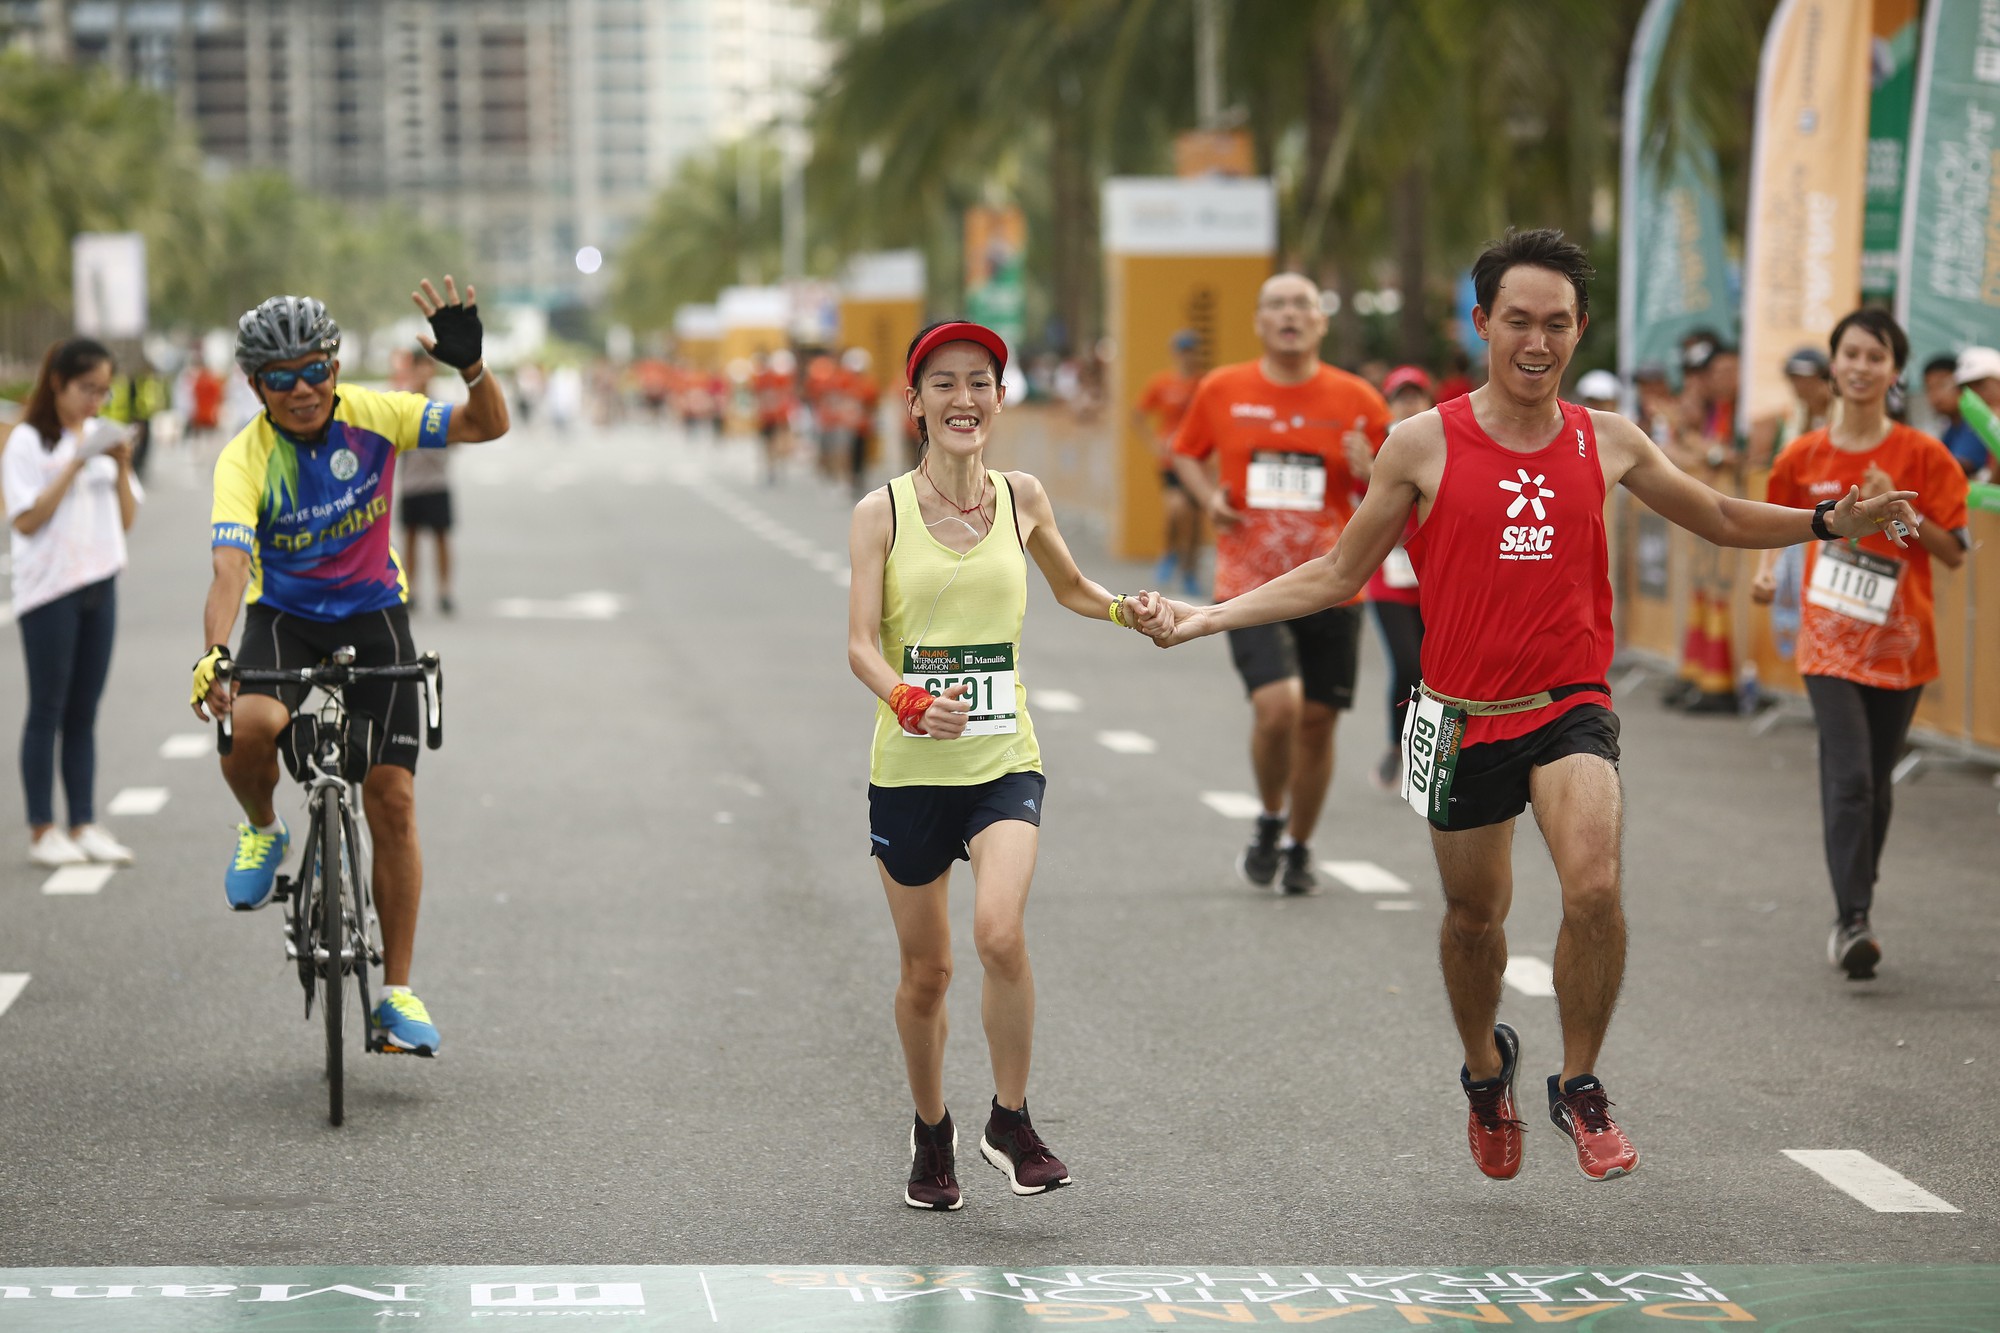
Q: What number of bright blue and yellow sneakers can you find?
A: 2